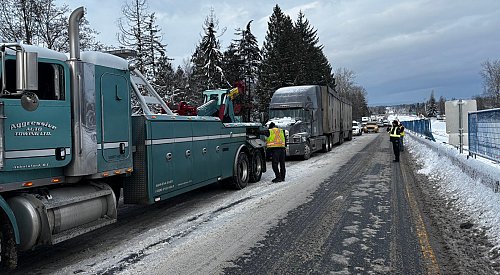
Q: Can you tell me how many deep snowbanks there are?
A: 1